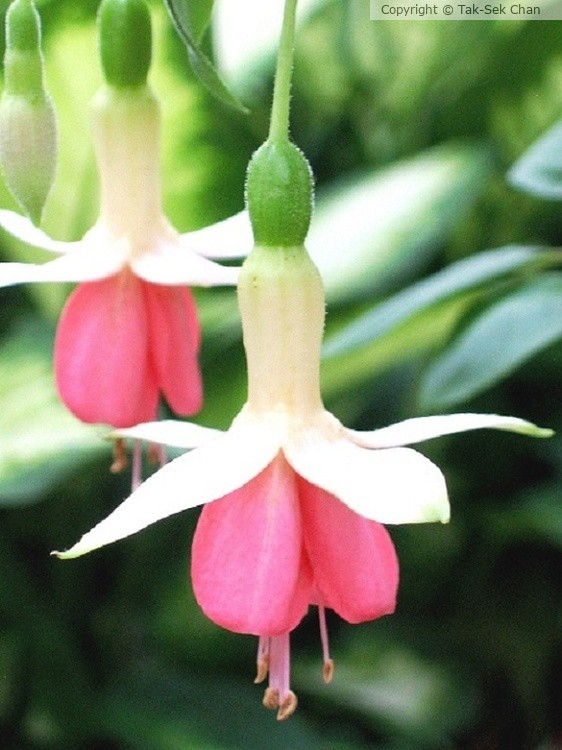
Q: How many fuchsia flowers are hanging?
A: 2